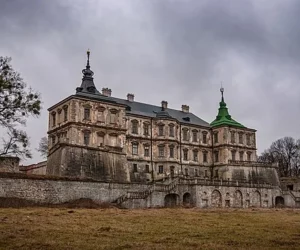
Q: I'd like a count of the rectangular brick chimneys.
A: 4